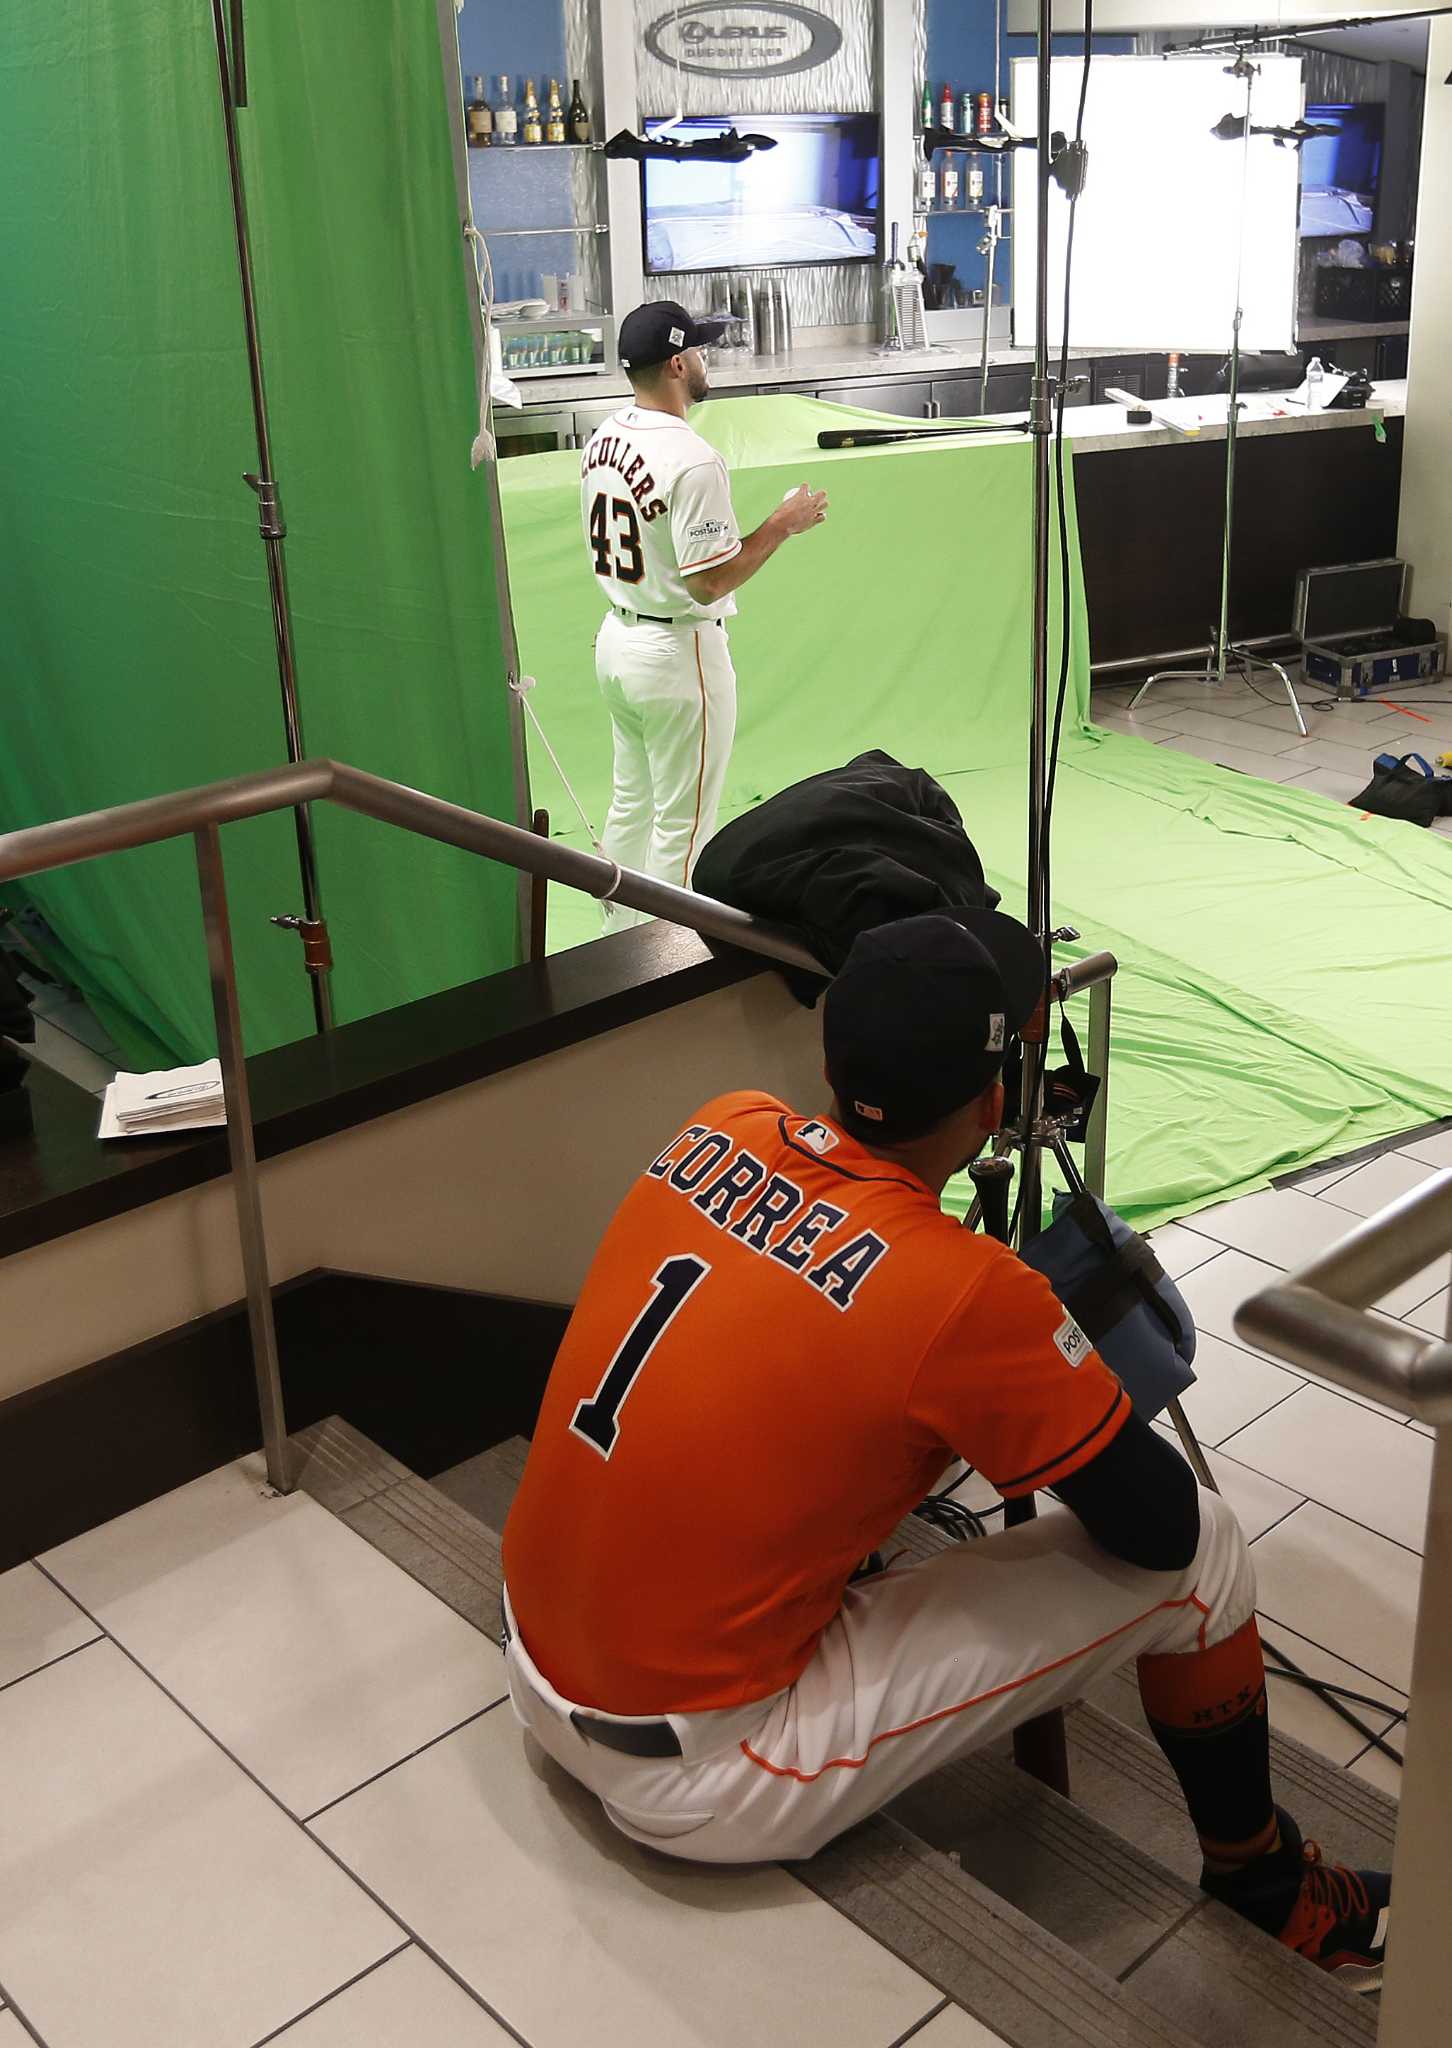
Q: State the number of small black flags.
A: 3